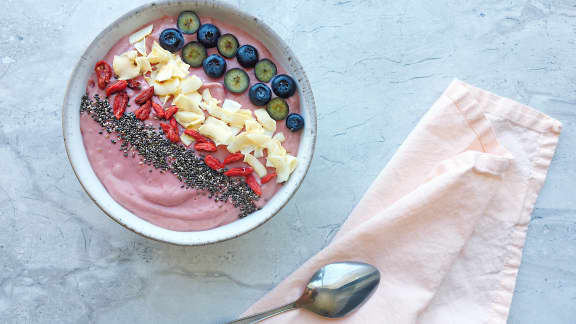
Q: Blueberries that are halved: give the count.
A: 6